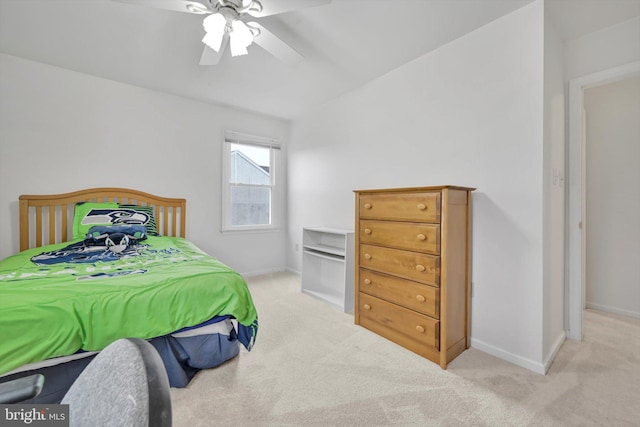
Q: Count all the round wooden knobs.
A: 10